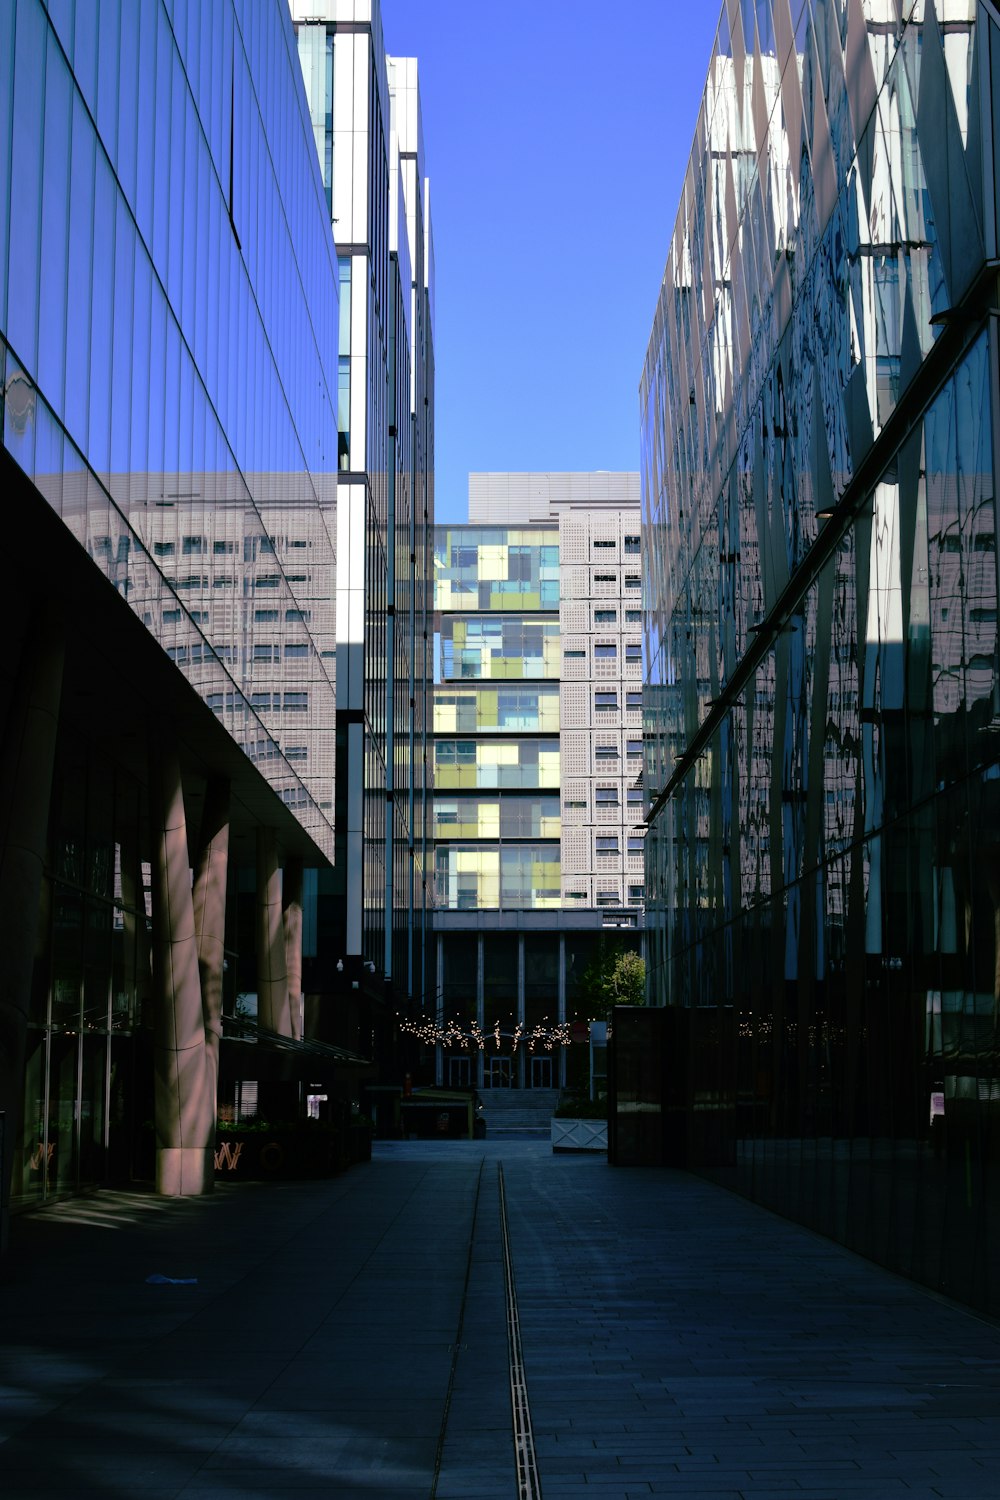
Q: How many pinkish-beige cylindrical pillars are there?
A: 4